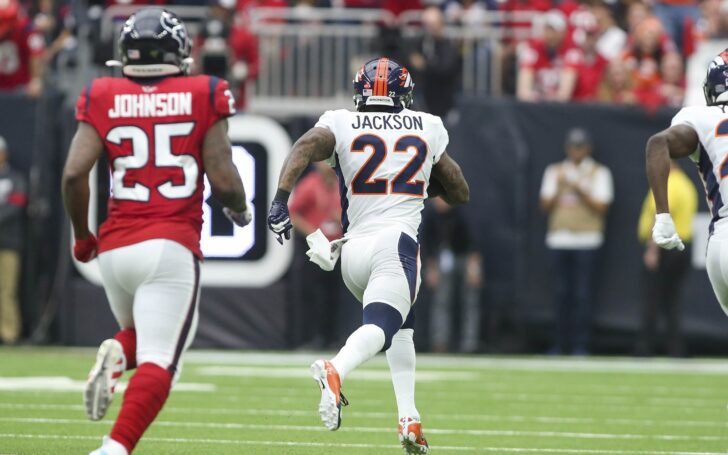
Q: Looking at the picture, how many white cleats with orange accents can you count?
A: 2